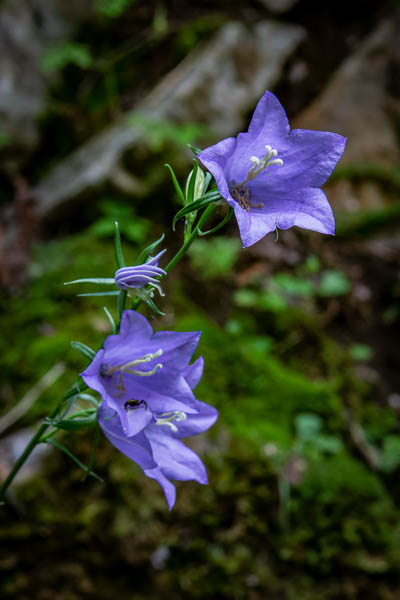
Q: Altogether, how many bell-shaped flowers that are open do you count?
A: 3